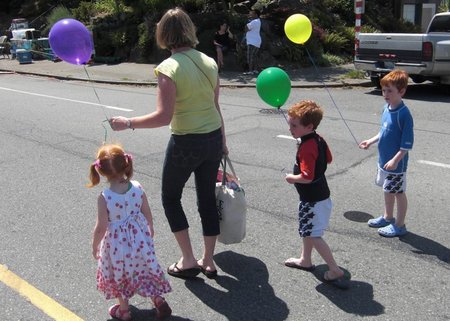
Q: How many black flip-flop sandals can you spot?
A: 4